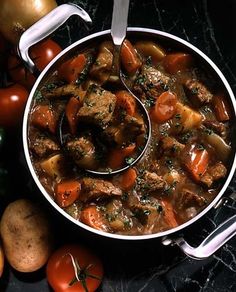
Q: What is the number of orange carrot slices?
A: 14